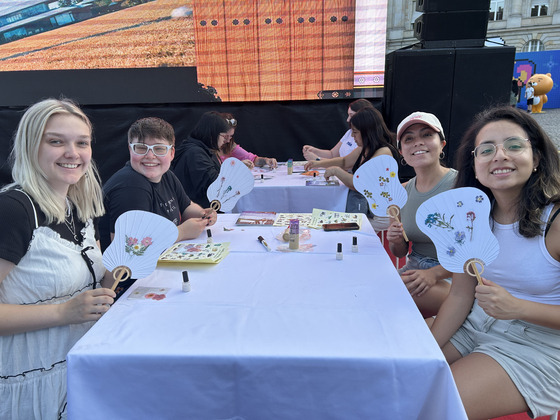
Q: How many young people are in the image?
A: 8